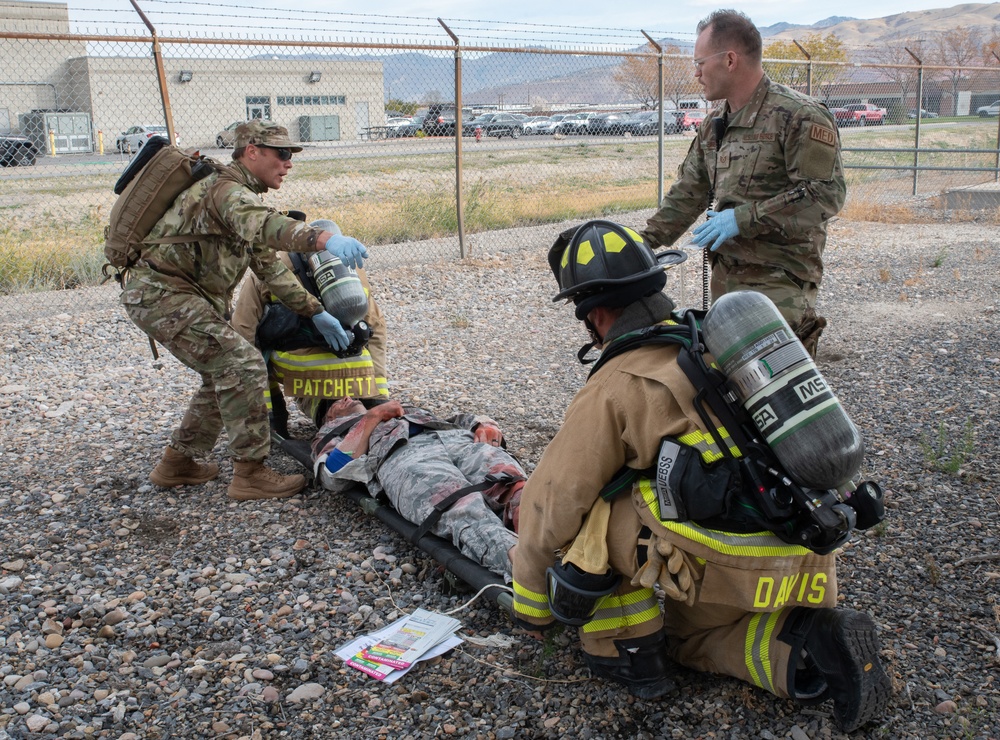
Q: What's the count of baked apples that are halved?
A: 0